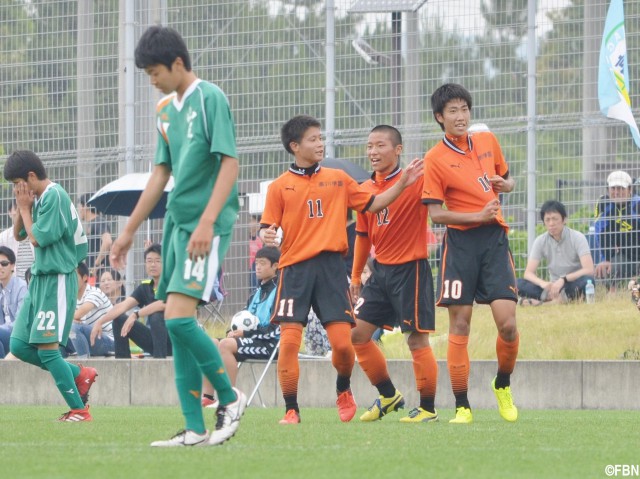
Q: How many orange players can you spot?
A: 3